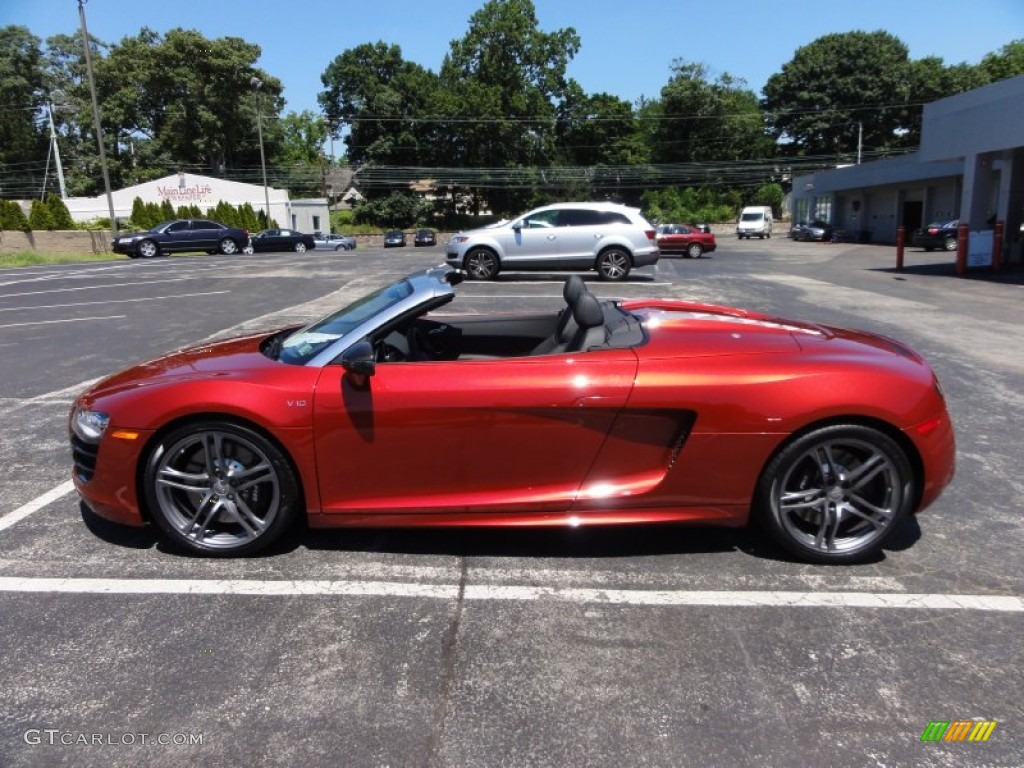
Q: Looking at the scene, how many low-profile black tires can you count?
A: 2